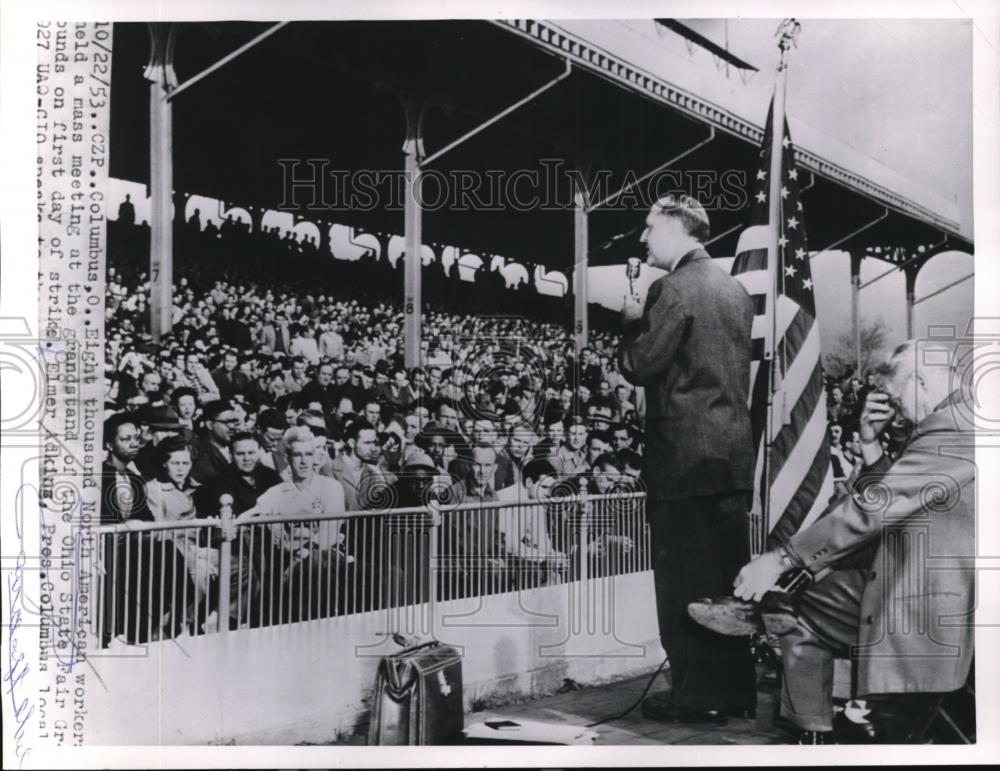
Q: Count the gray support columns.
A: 5